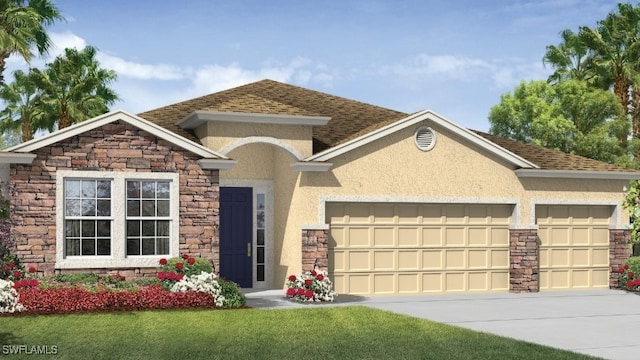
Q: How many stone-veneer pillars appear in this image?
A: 3